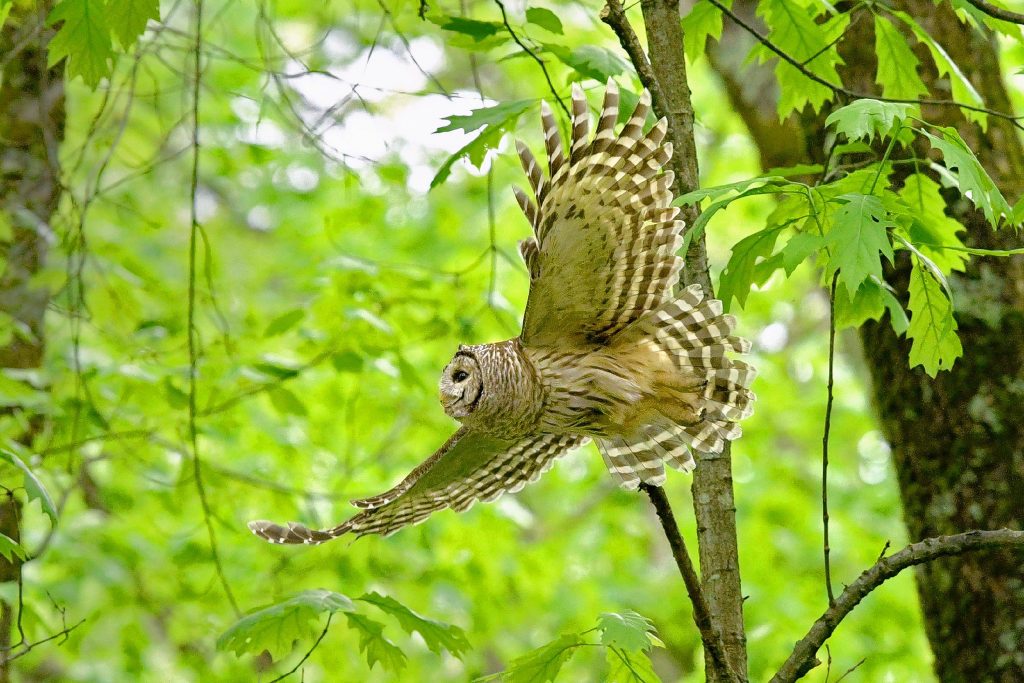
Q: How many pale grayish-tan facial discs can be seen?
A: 1